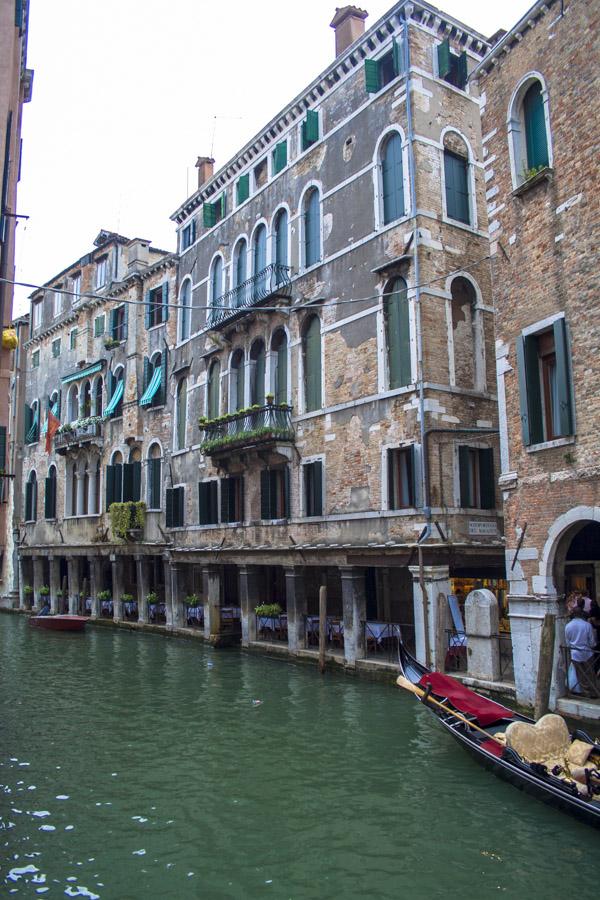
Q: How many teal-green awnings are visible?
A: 5